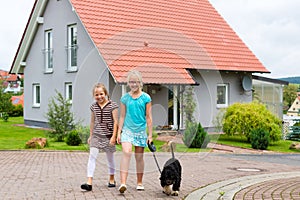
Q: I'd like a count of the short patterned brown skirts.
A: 1